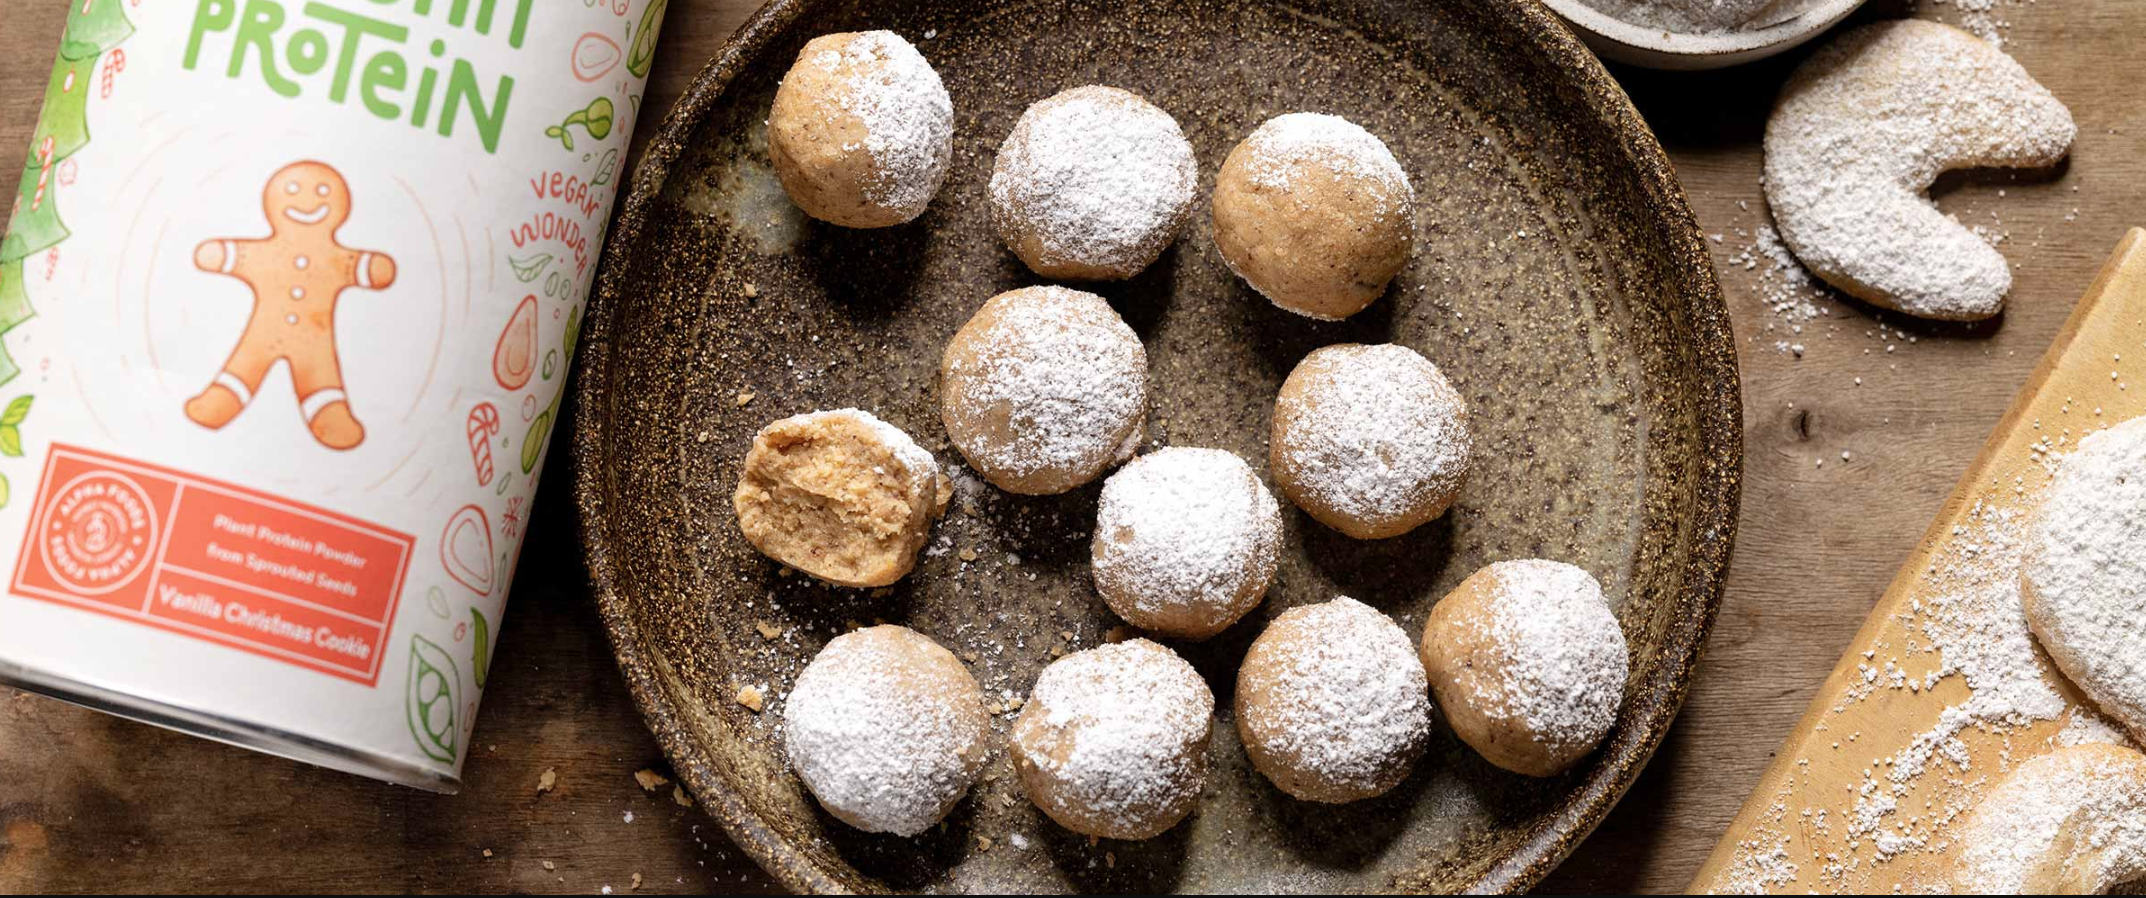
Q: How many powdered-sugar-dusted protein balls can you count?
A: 11